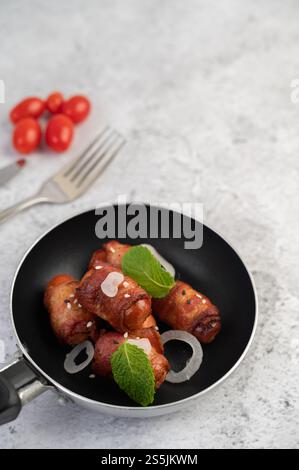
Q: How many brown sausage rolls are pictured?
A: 5